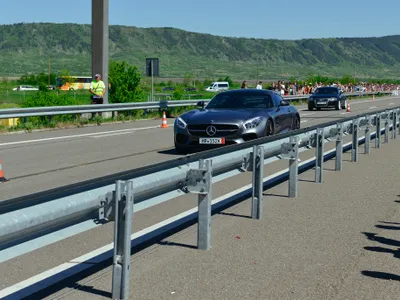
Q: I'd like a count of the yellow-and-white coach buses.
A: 1